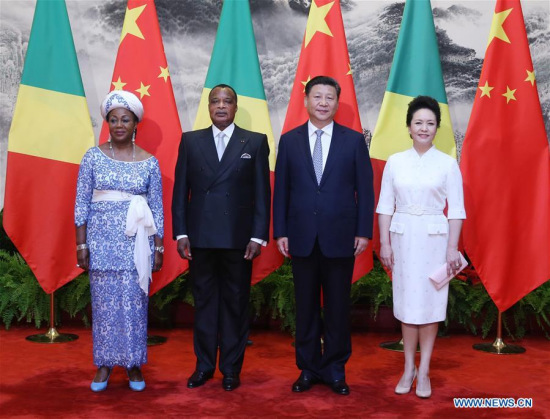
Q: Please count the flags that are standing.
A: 6